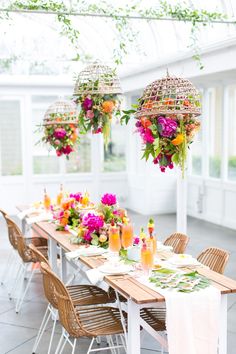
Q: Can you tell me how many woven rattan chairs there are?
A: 6